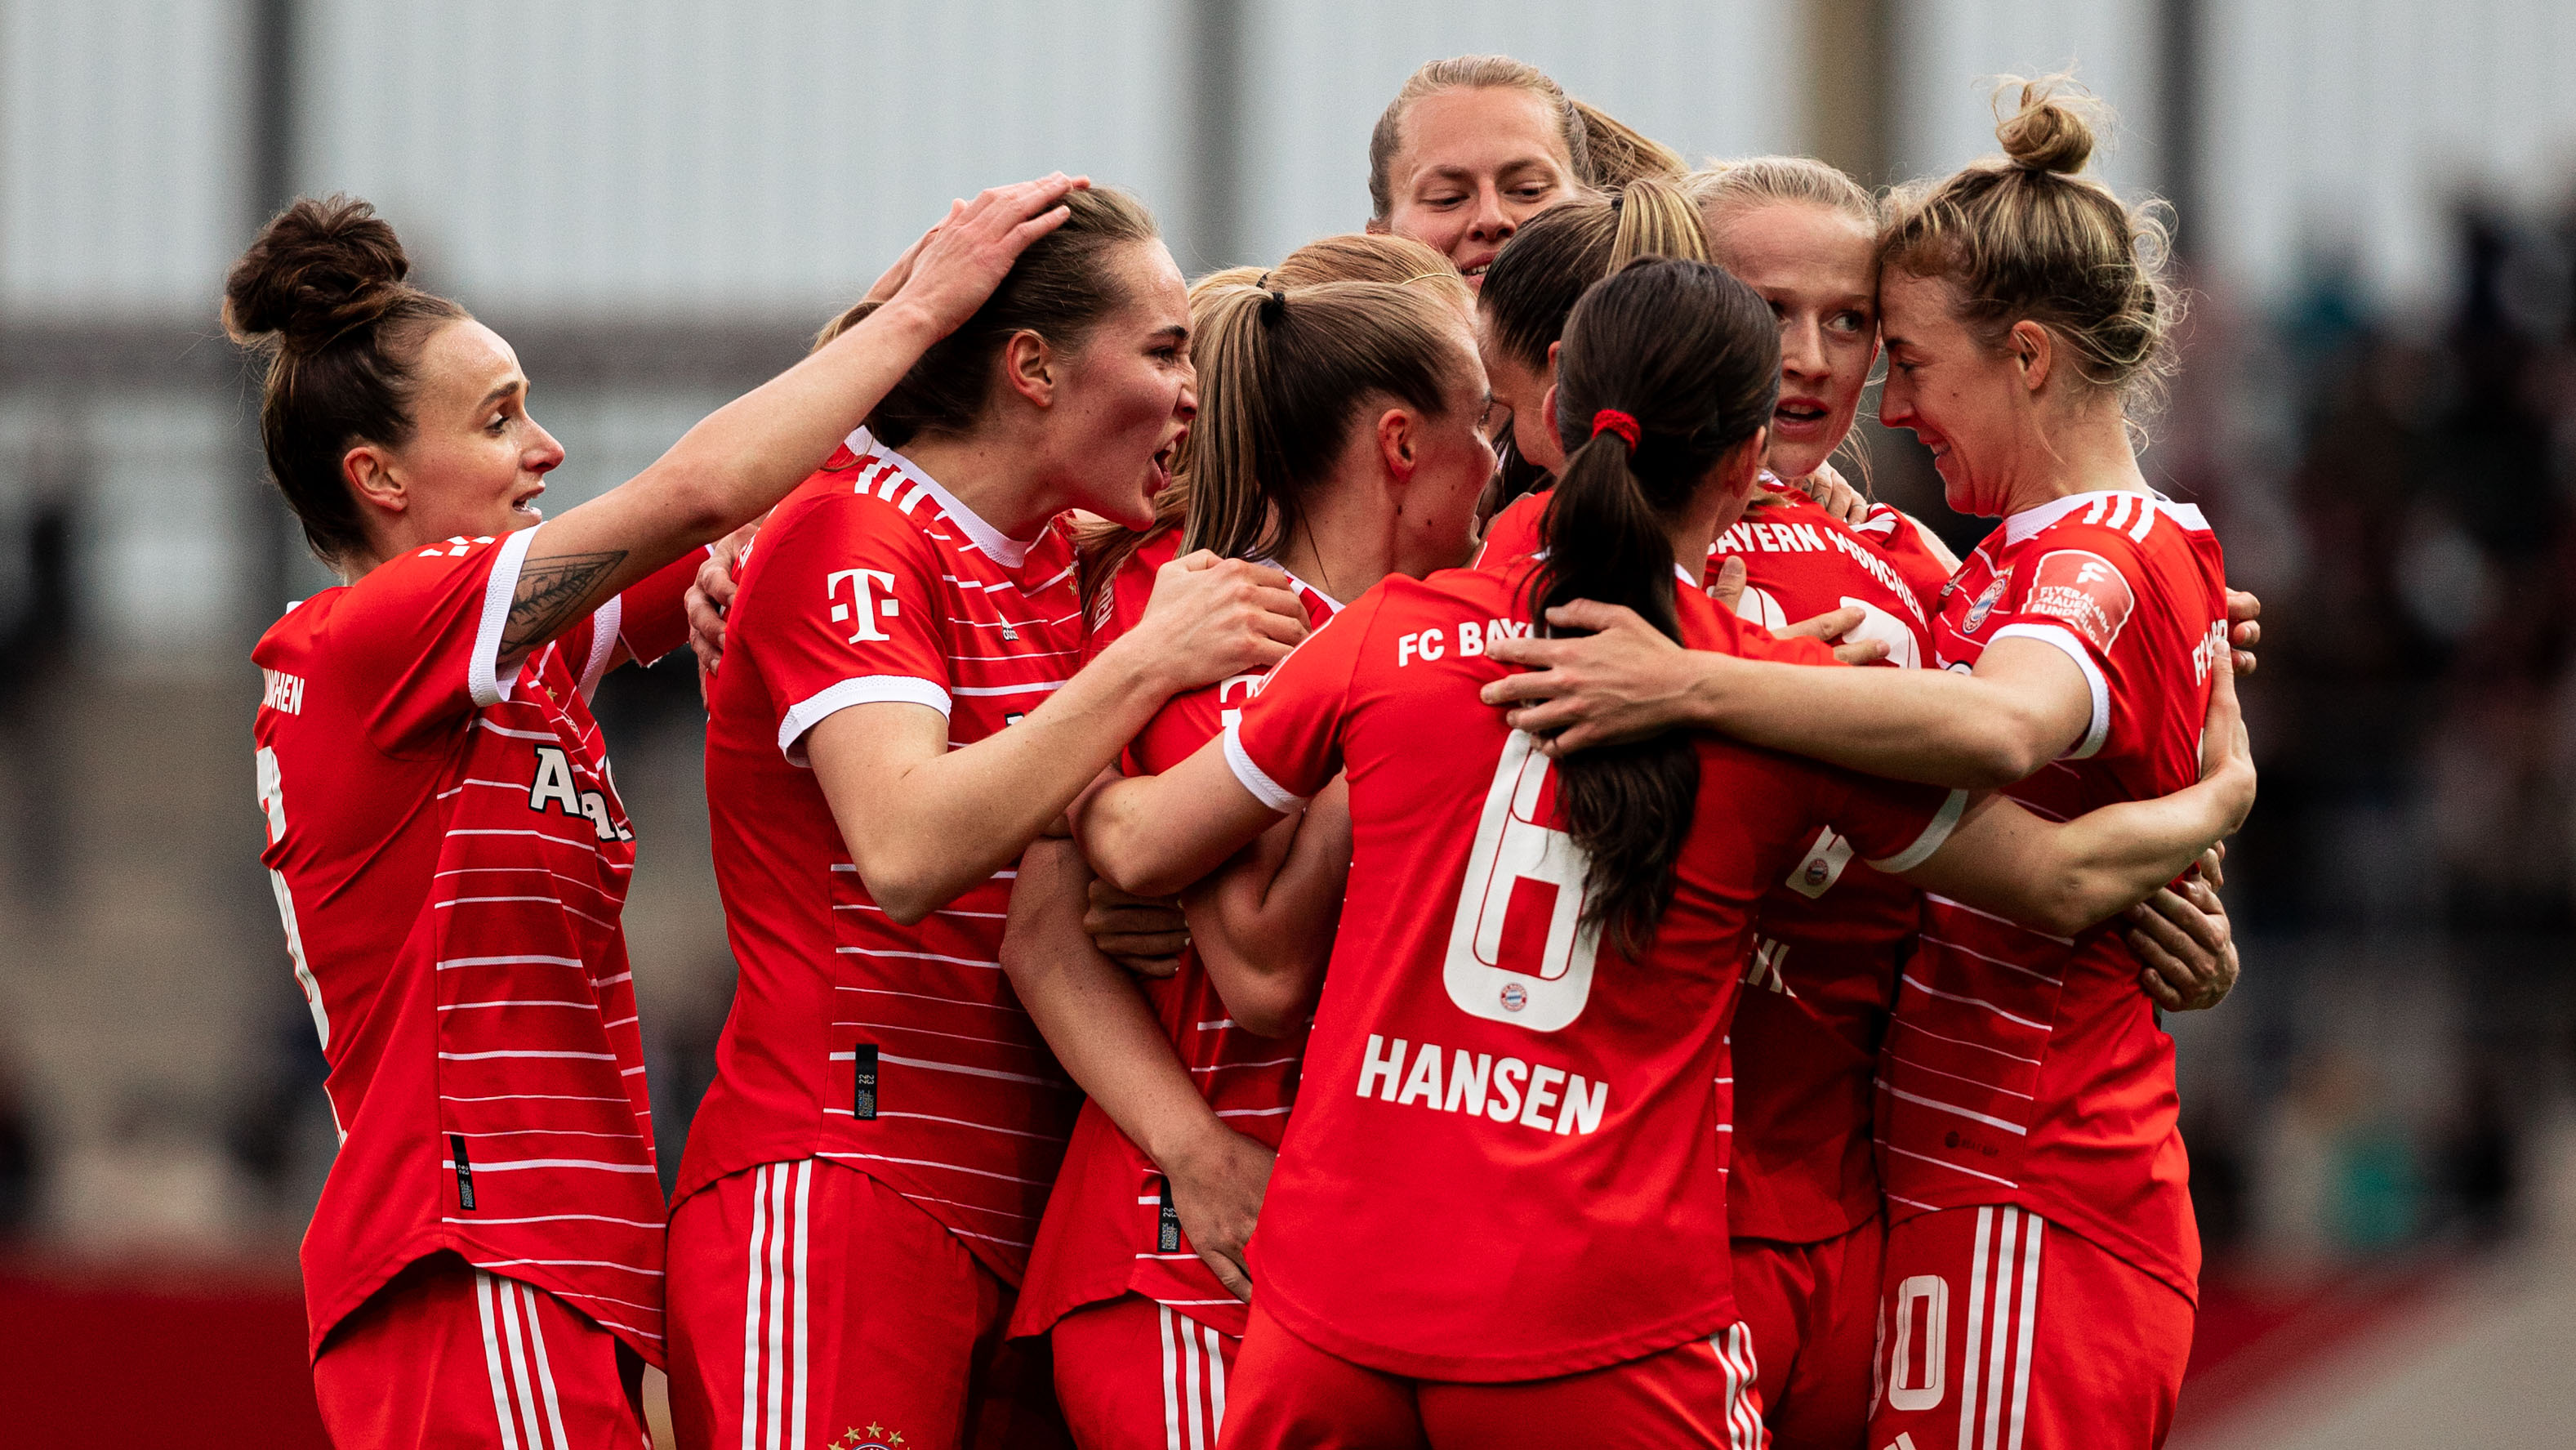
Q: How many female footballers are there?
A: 9